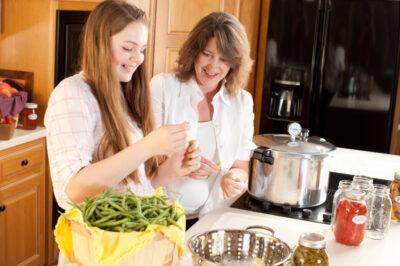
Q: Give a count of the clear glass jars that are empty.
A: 3